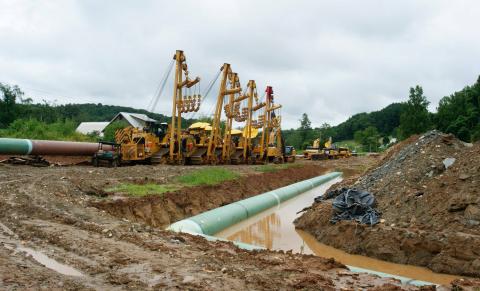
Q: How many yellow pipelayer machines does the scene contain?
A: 5